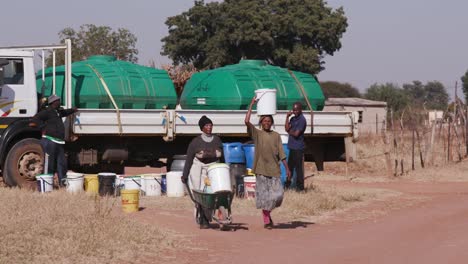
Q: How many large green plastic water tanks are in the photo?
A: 2